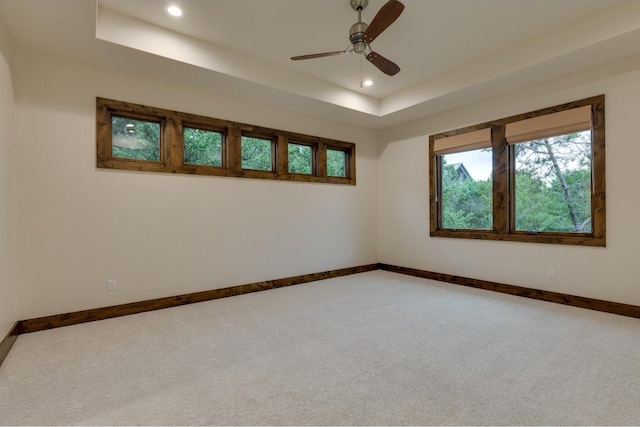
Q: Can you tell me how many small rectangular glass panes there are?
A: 5